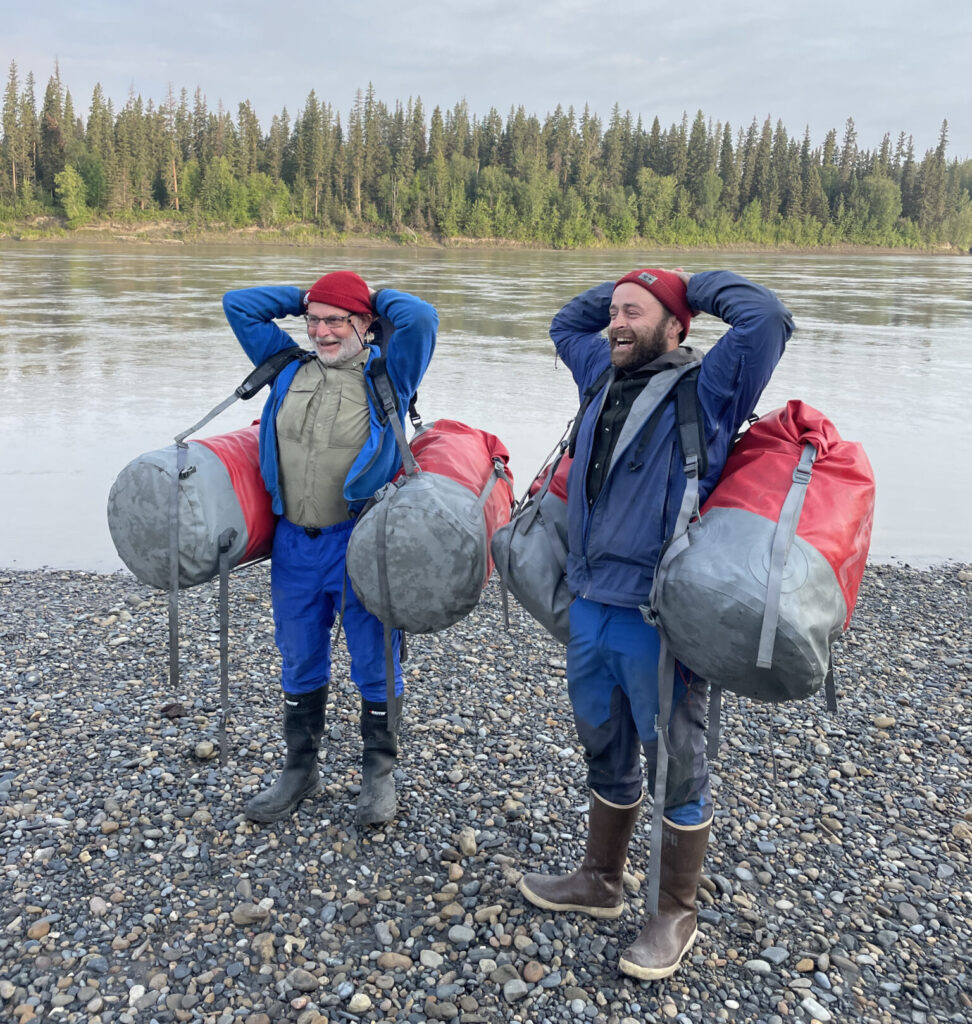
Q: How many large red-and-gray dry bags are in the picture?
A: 4